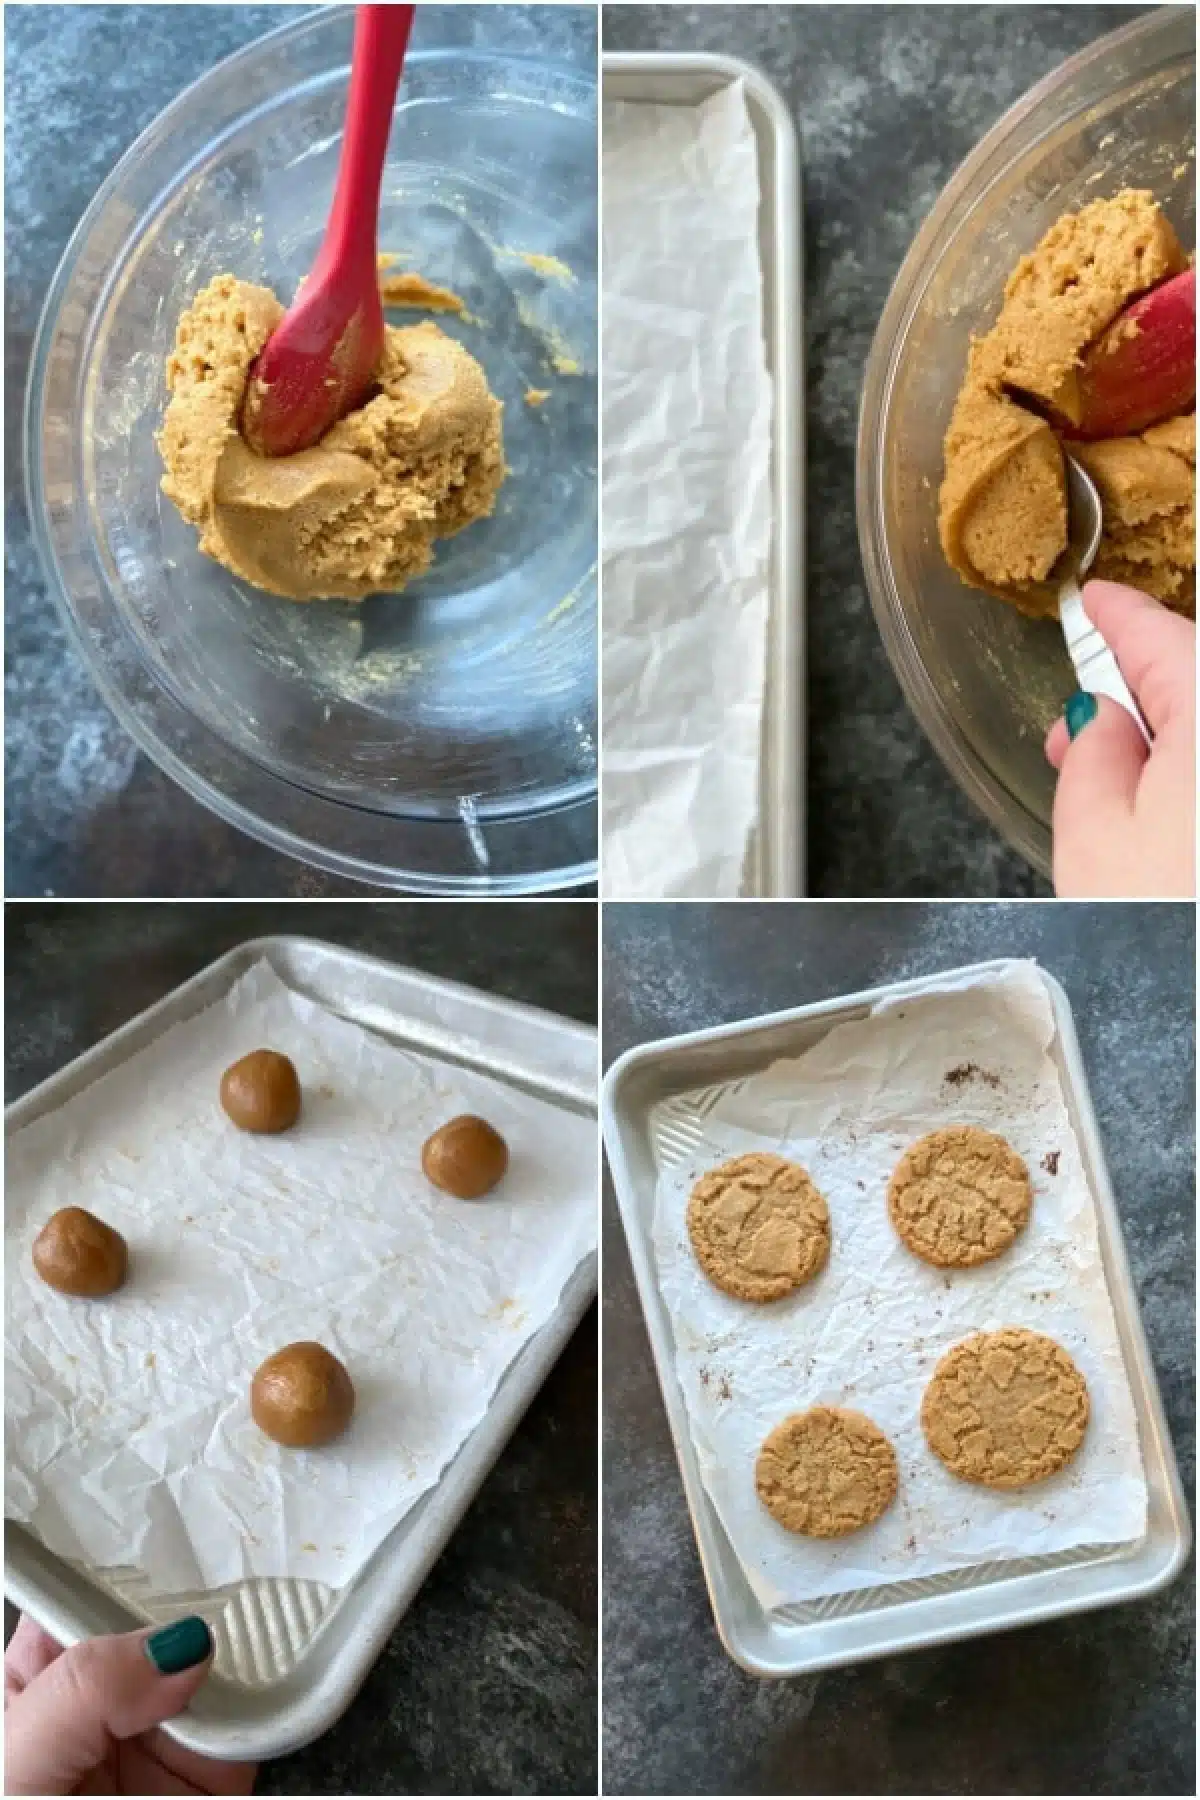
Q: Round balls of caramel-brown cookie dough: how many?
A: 4